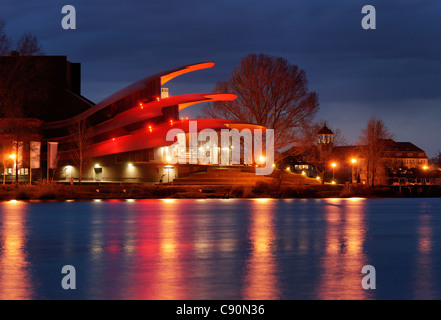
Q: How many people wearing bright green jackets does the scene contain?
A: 0